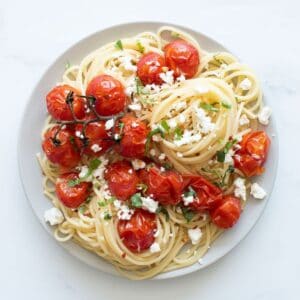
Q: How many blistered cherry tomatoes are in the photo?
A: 14